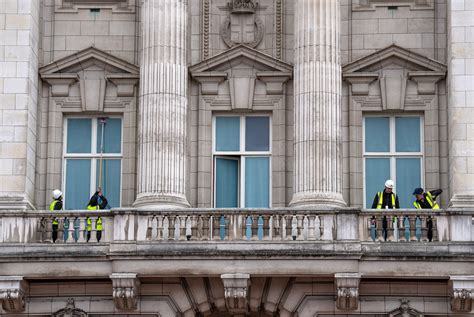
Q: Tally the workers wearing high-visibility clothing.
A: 4